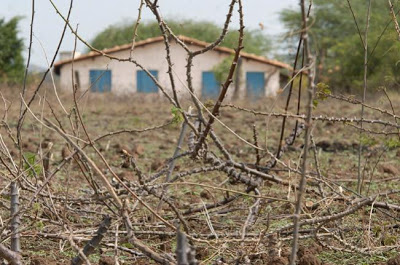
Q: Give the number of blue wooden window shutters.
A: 4